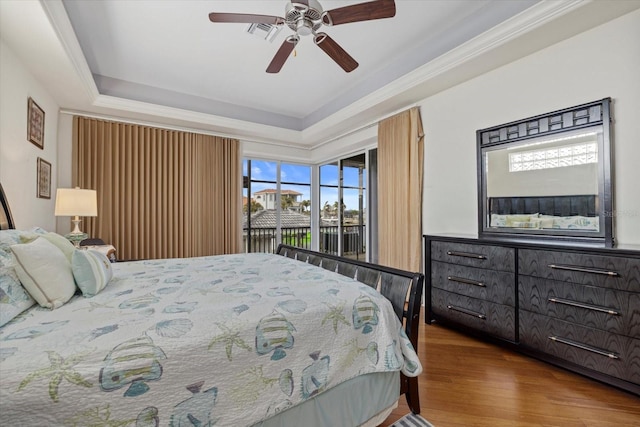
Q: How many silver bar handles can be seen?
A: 6